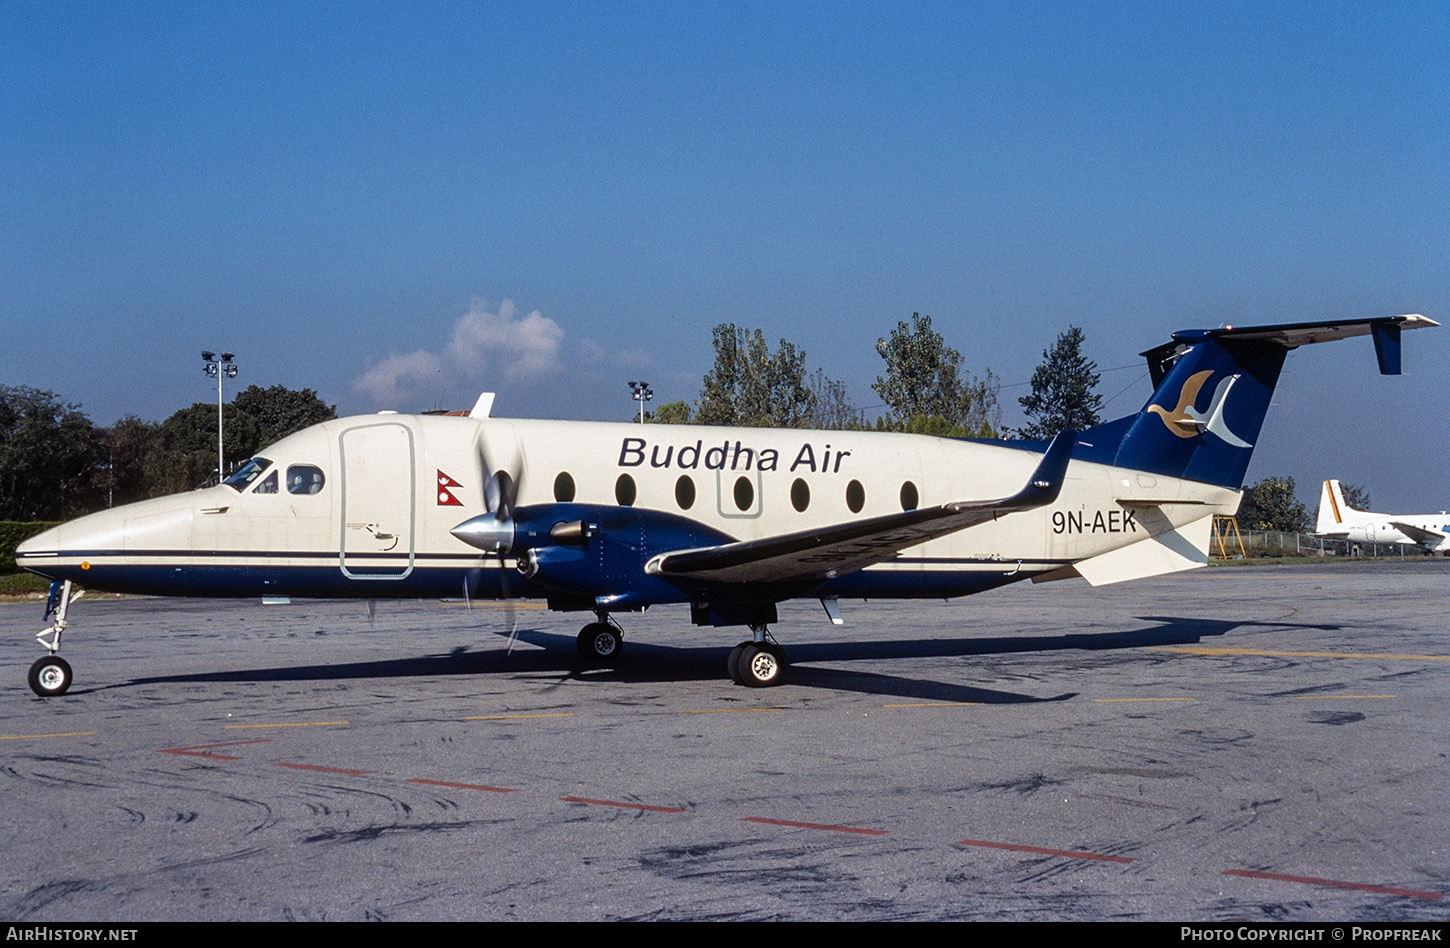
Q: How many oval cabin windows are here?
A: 7